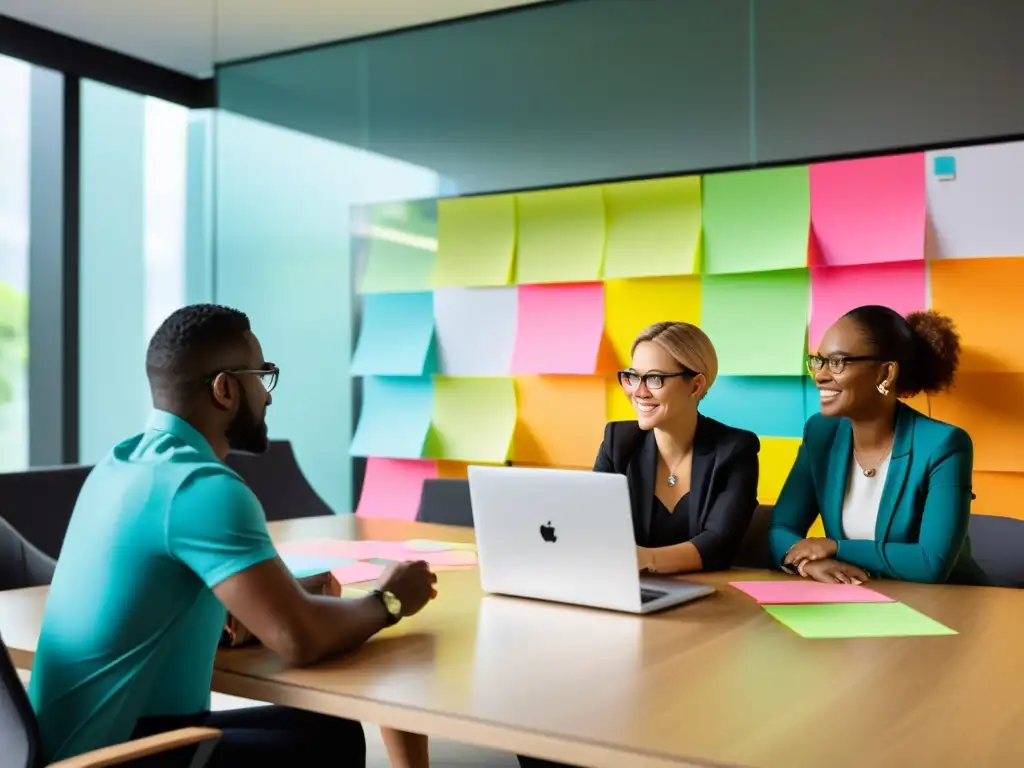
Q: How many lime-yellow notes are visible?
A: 4